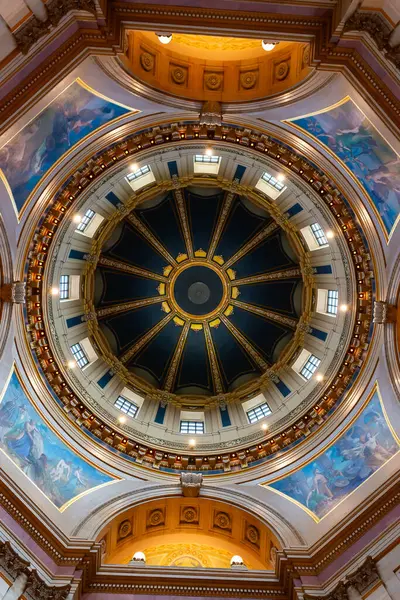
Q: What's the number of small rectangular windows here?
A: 12